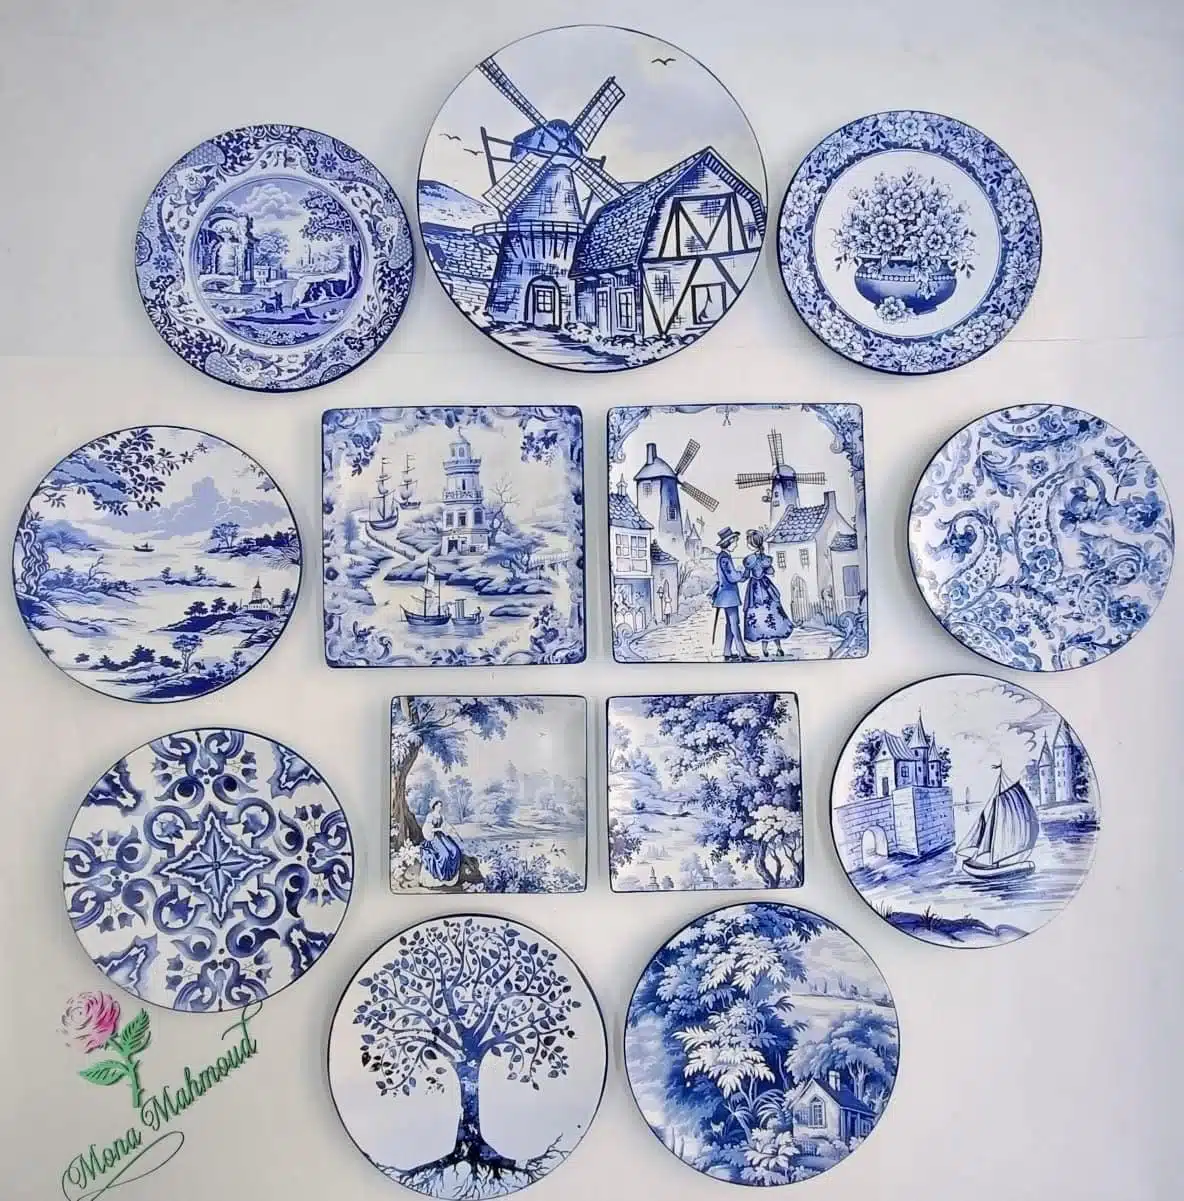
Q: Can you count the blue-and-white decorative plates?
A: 13